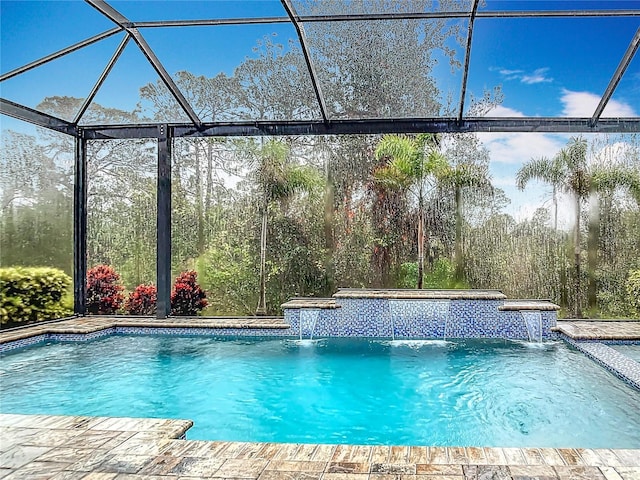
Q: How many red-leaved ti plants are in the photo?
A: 3